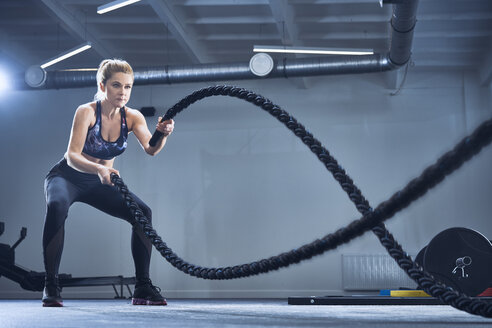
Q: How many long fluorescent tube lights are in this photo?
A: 3